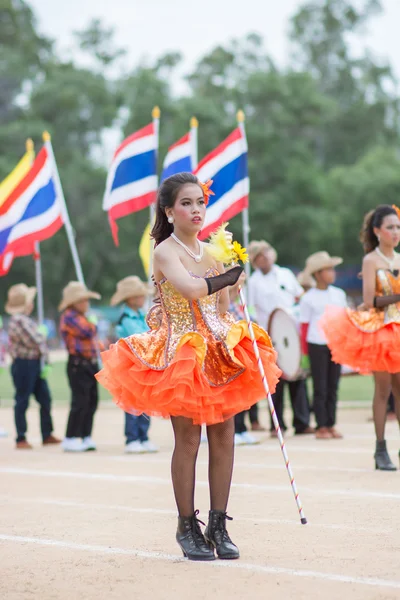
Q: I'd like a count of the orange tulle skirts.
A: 2